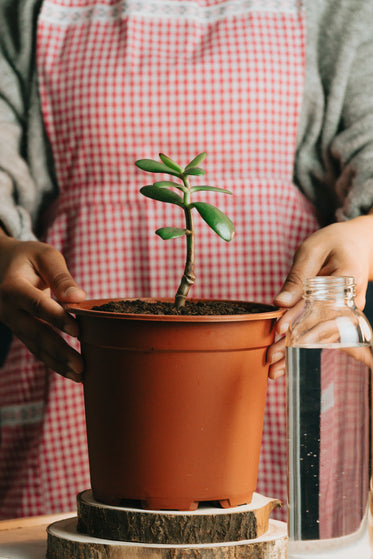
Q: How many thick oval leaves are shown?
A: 9